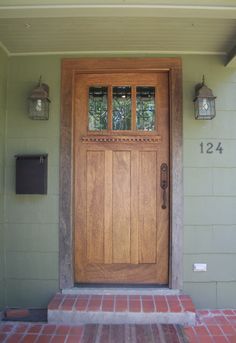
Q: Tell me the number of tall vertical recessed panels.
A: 3